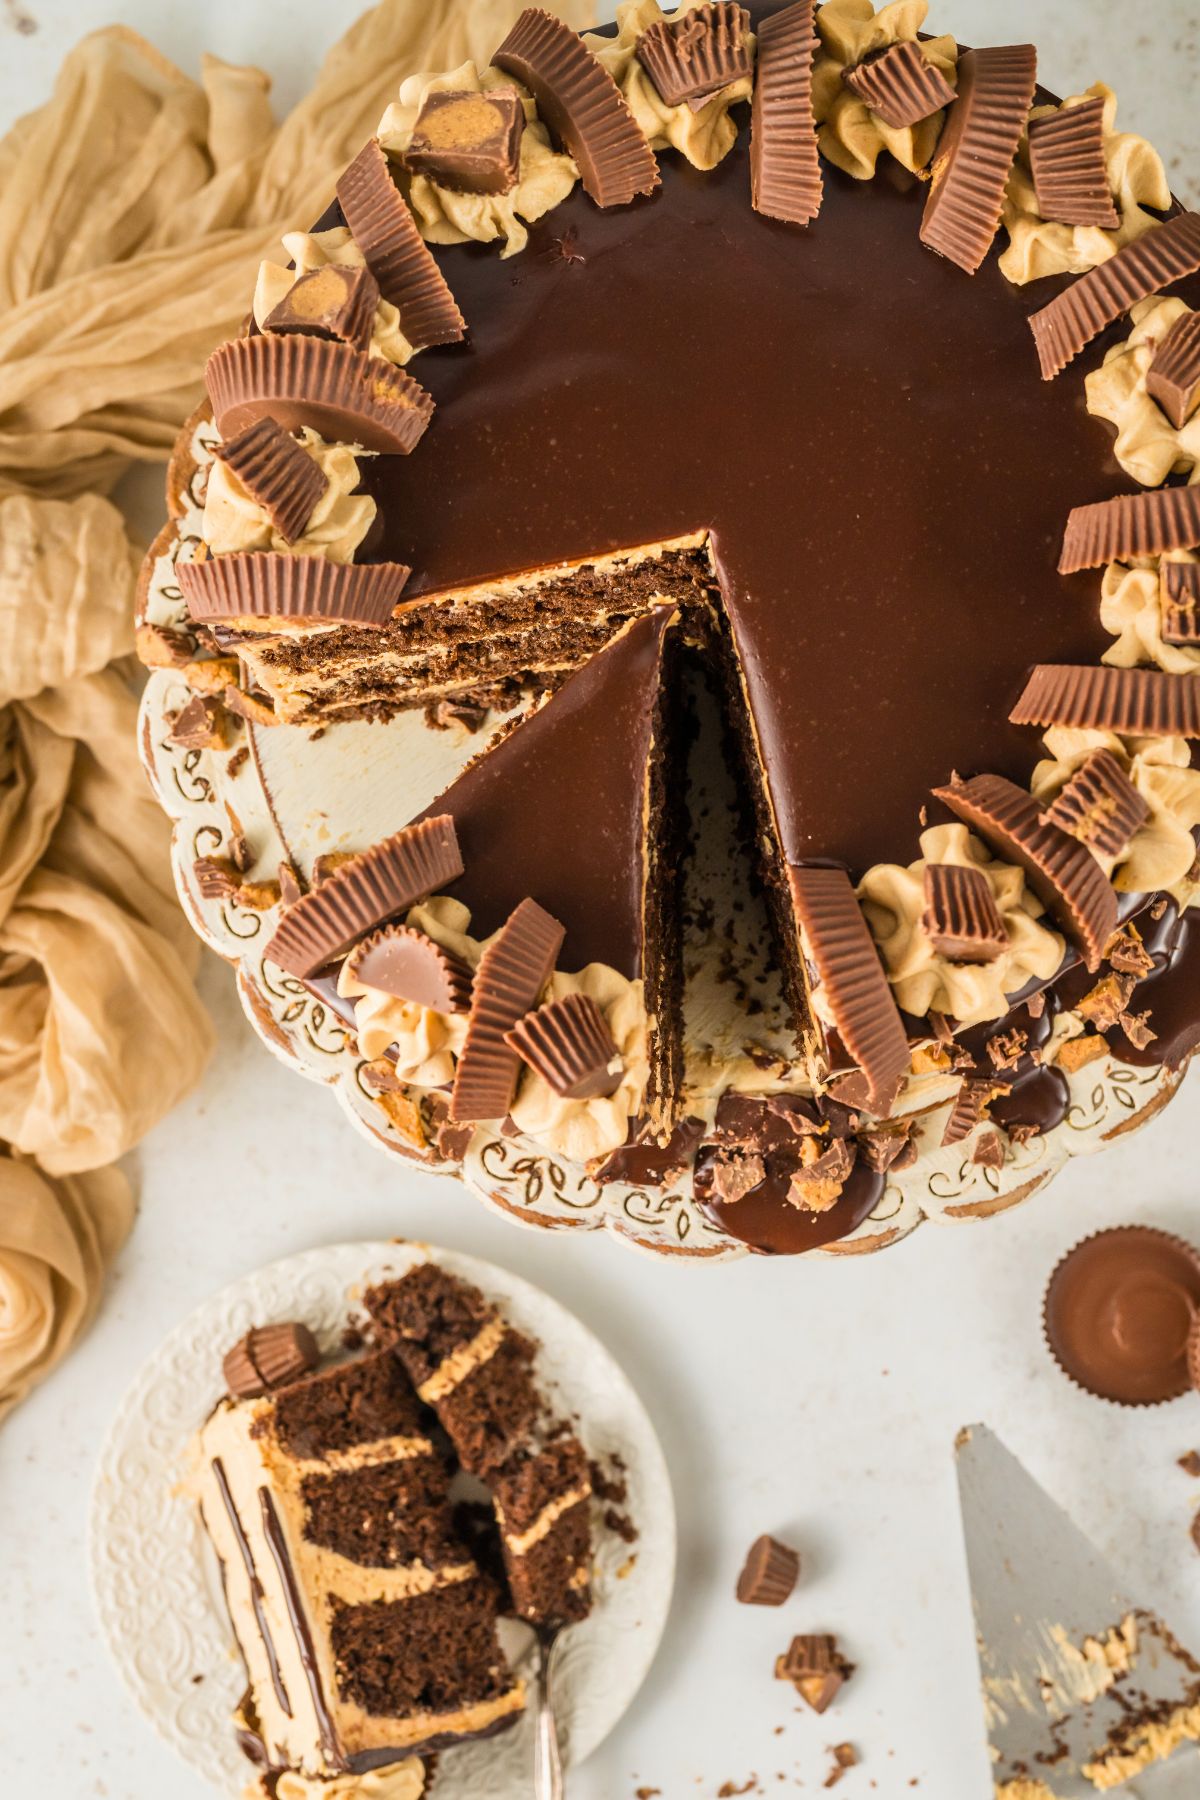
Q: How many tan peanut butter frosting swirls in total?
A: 13